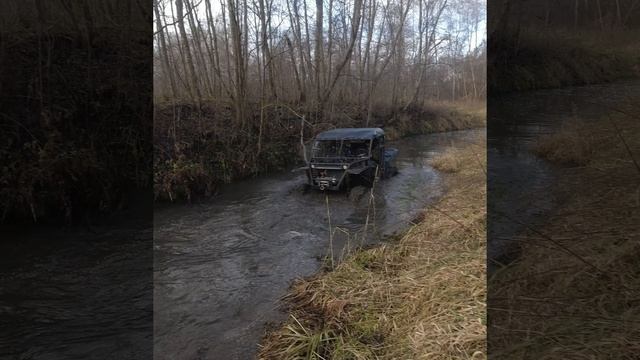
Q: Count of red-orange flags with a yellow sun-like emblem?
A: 0